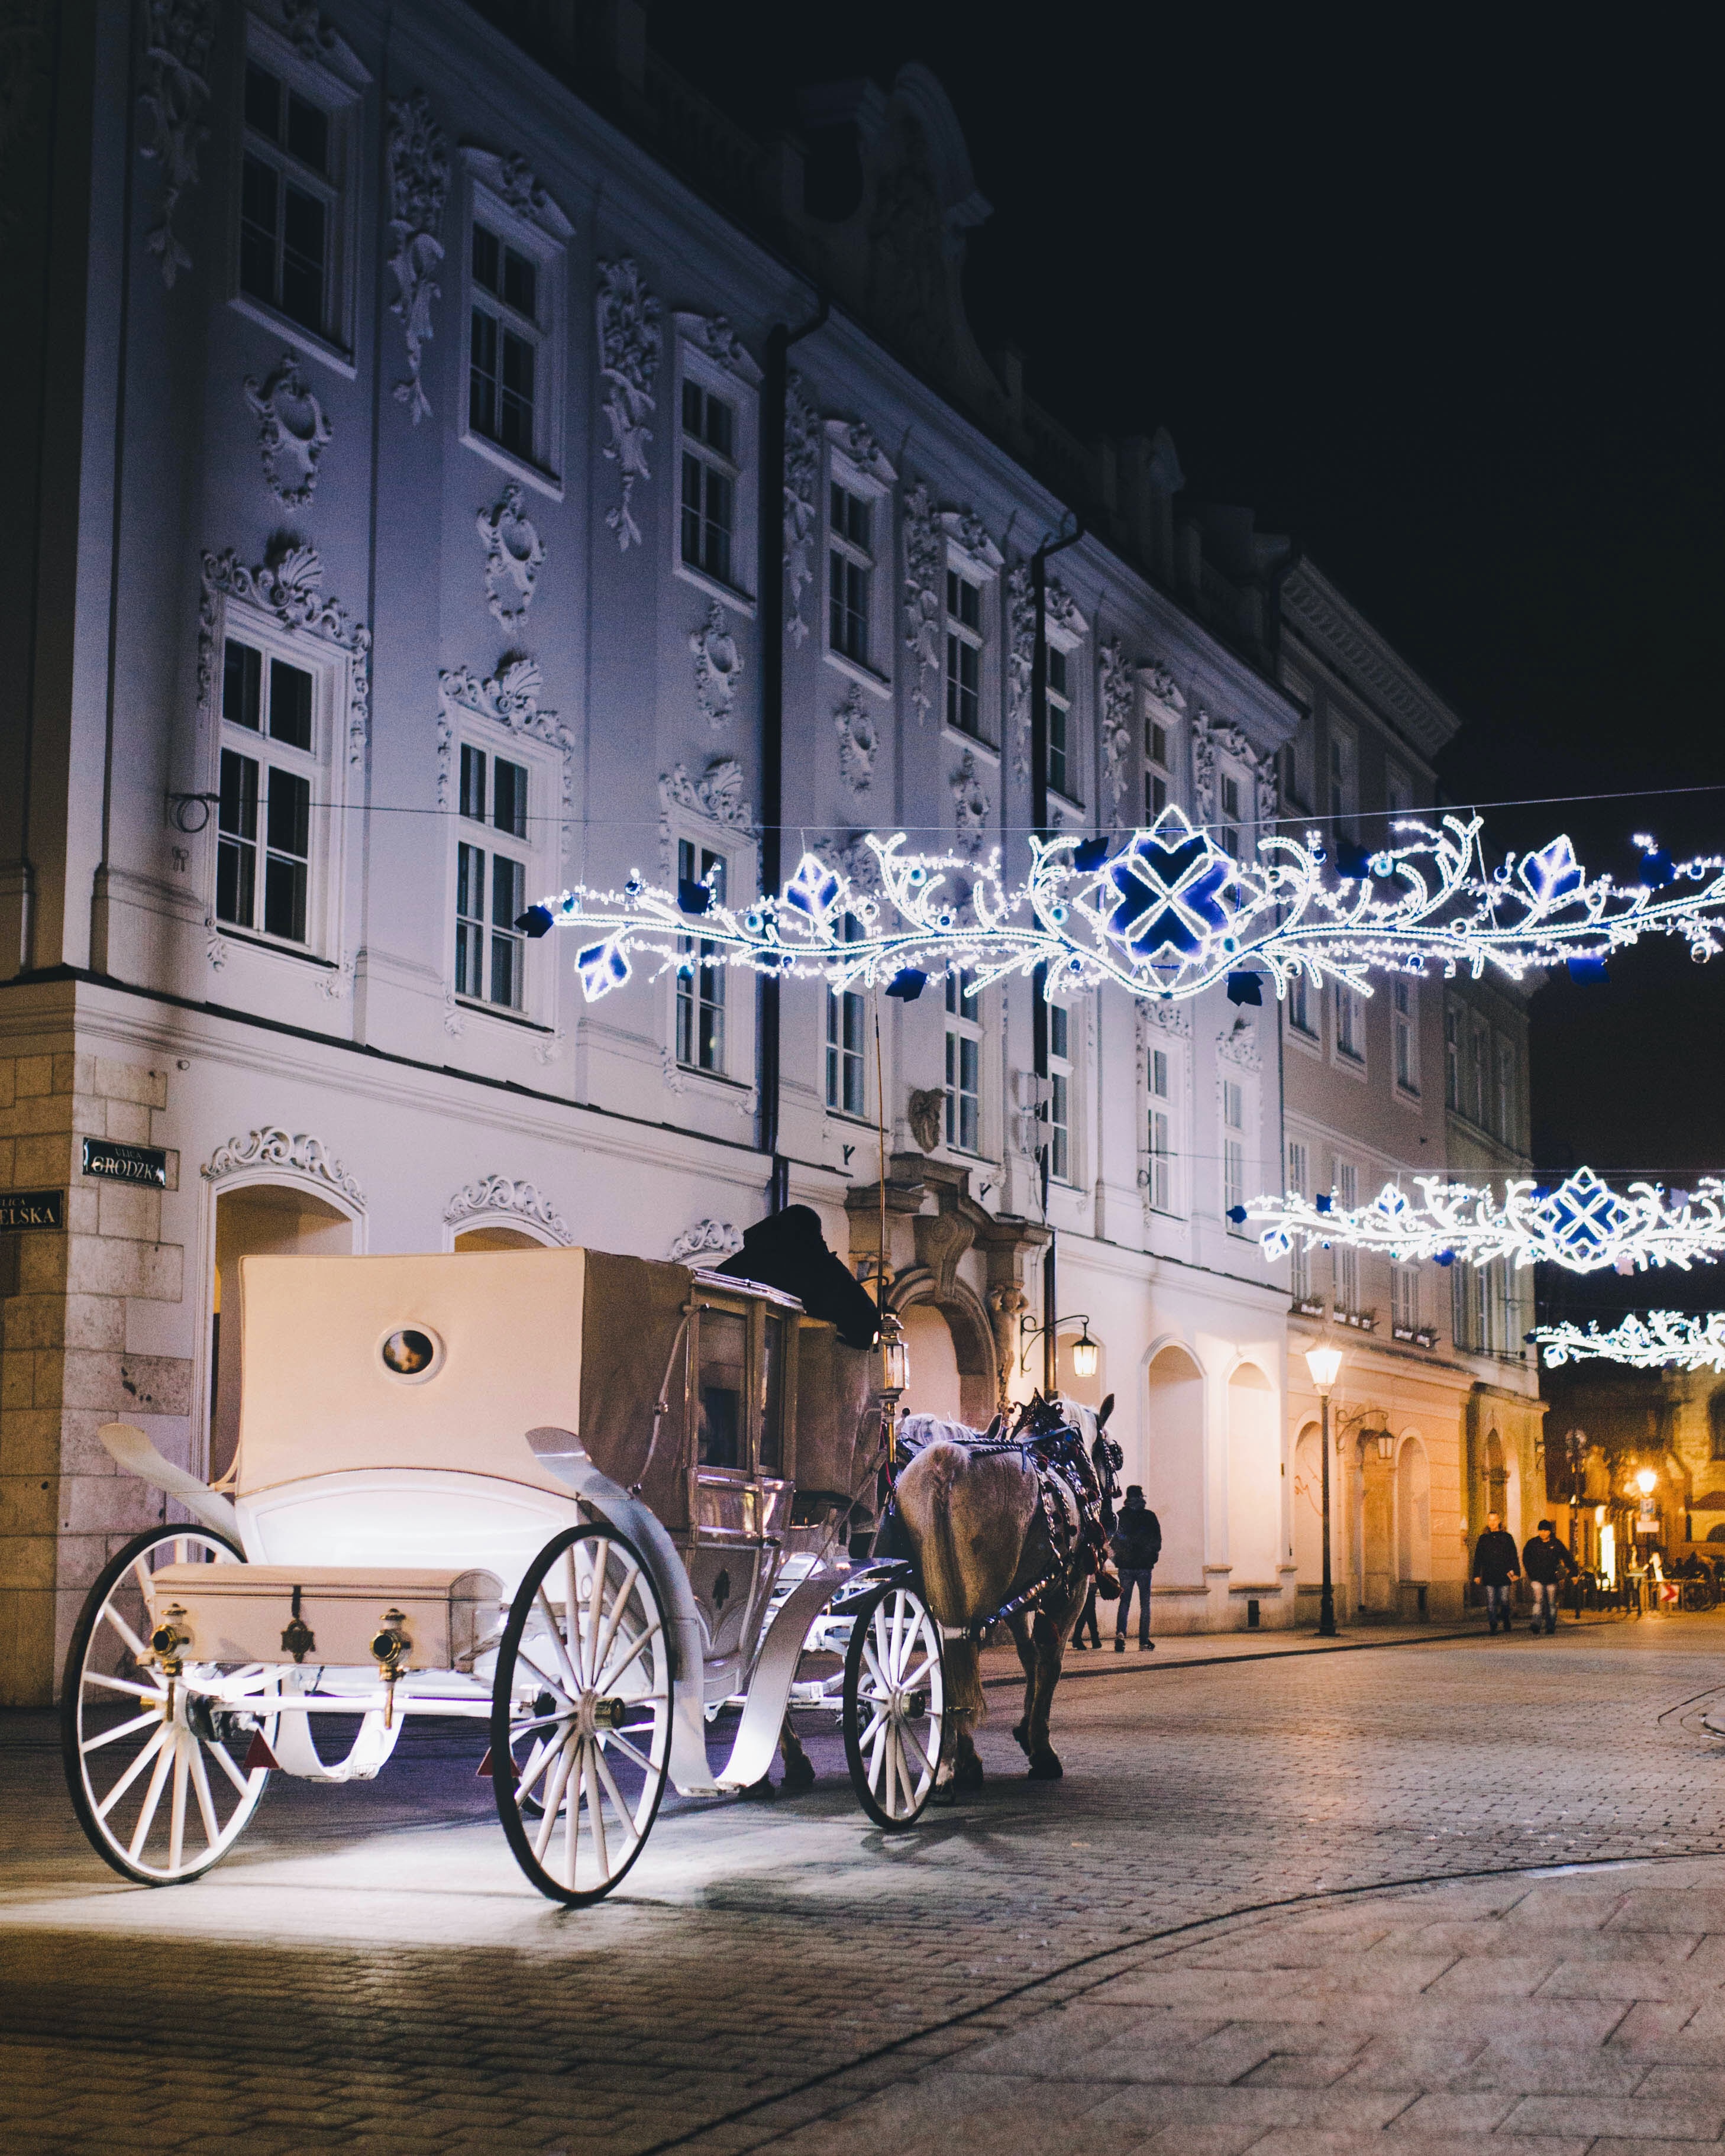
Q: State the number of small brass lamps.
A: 2